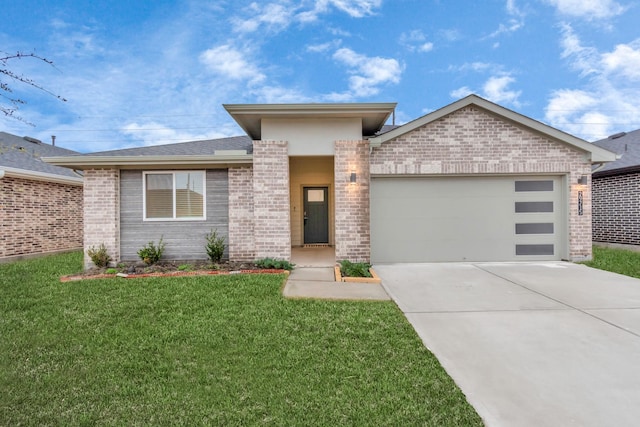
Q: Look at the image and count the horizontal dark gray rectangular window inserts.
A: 4